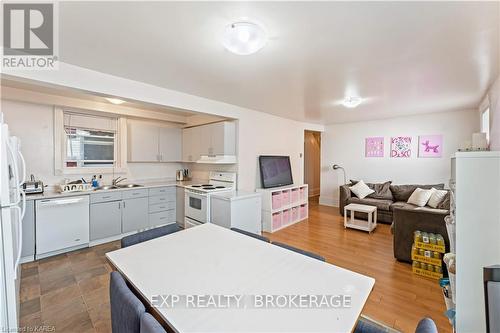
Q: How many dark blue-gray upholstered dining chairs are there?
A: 6